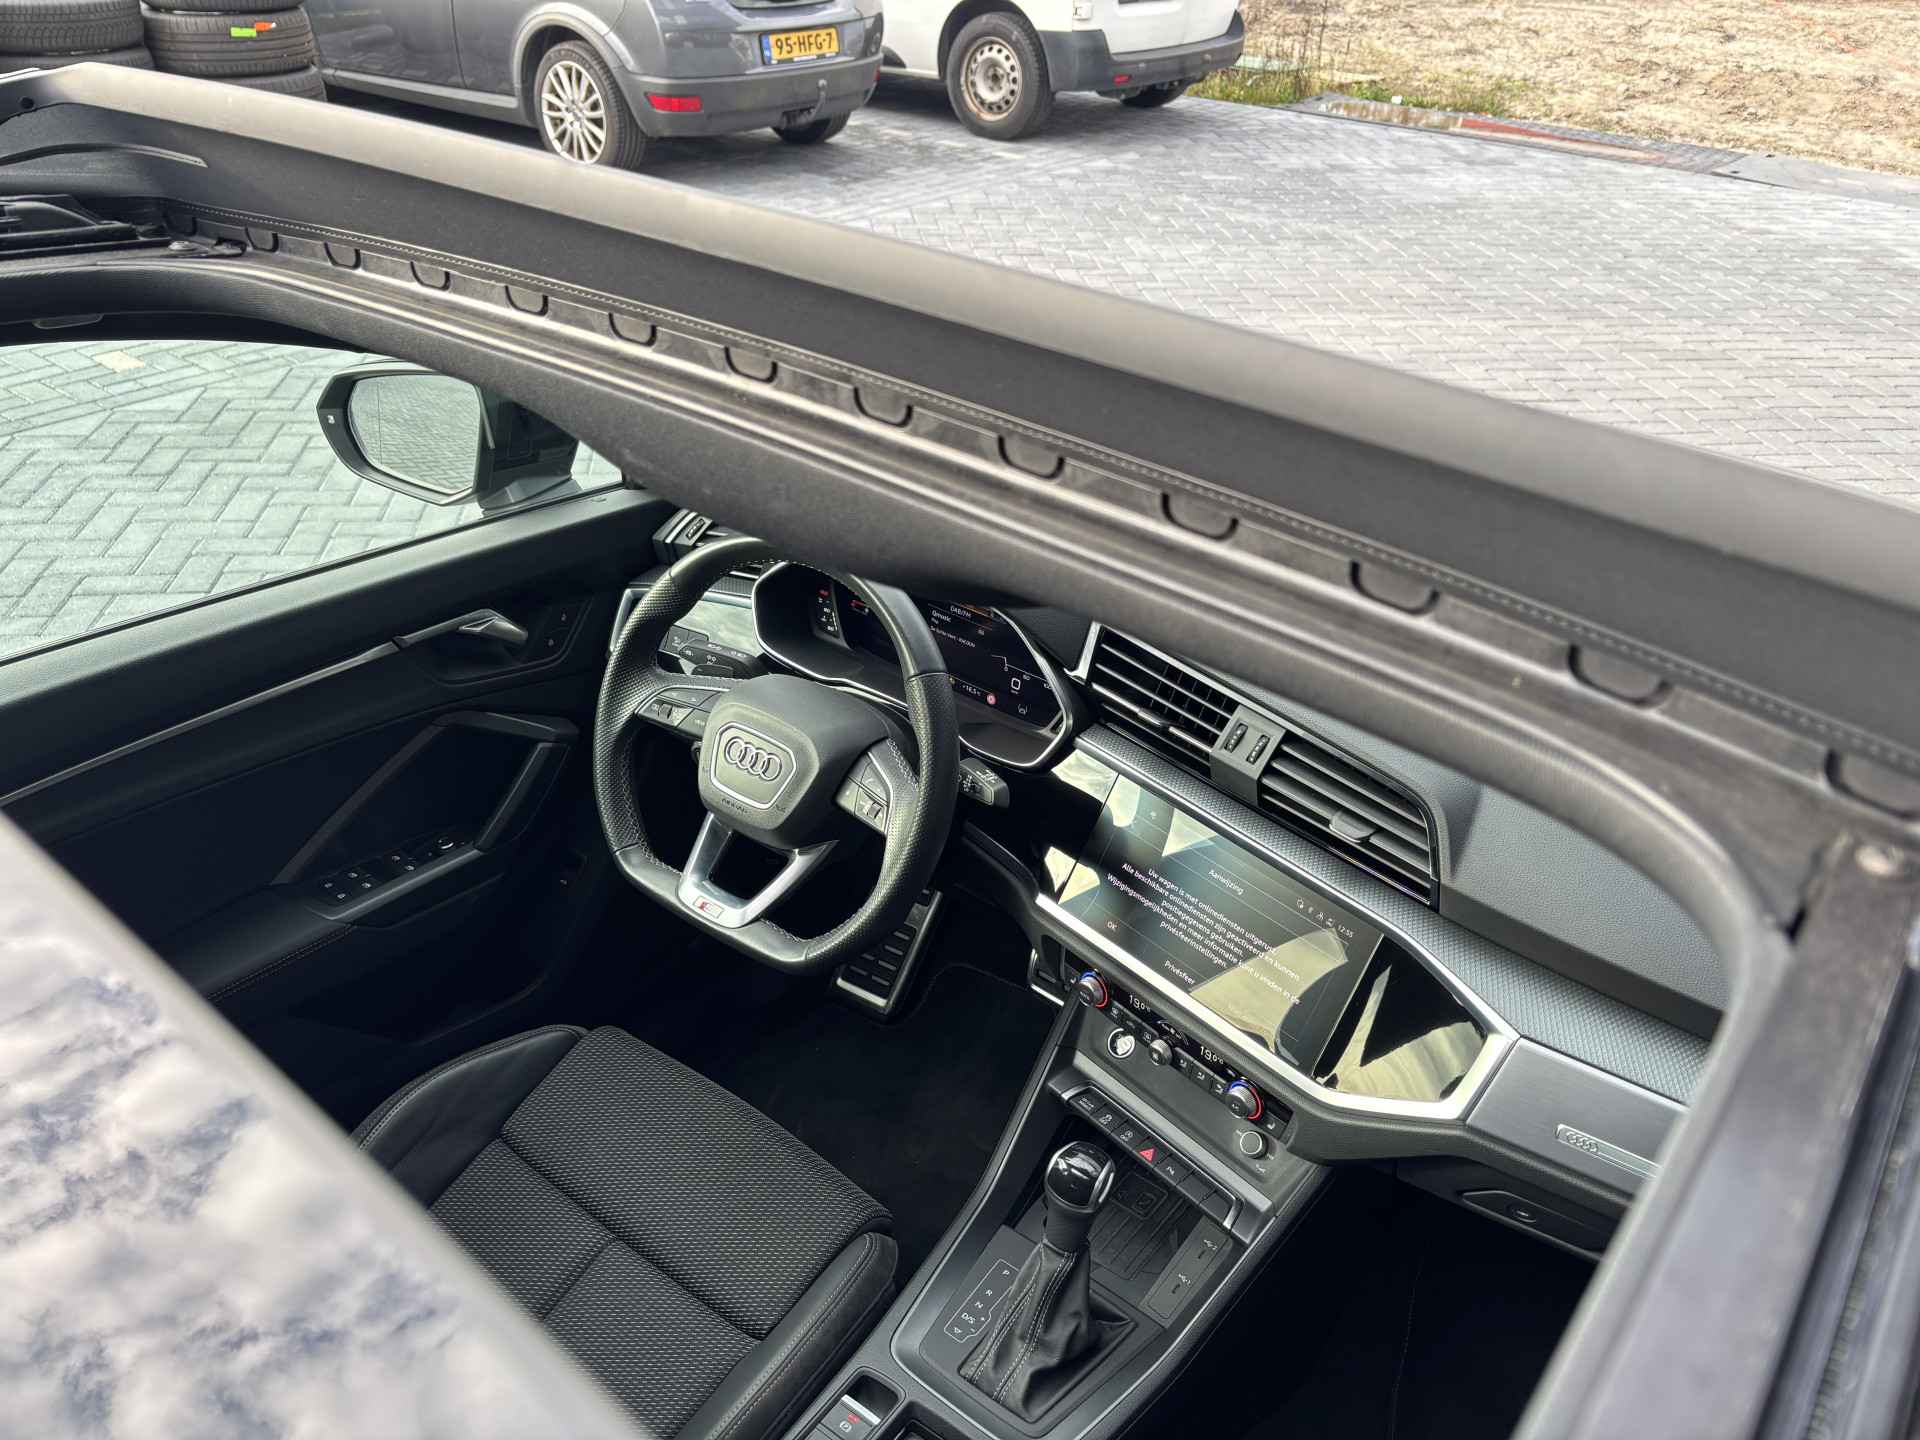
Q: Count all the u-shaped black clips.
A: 13